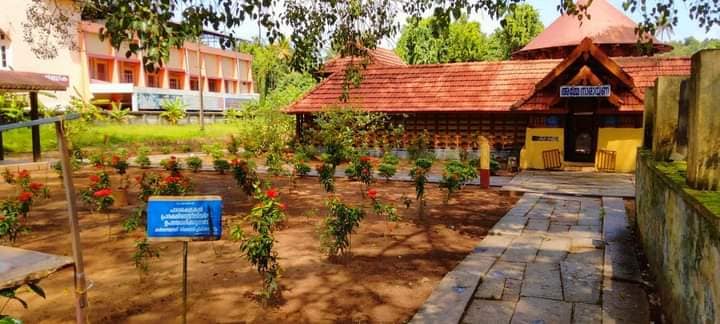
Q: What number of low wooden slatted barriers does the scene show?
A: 2